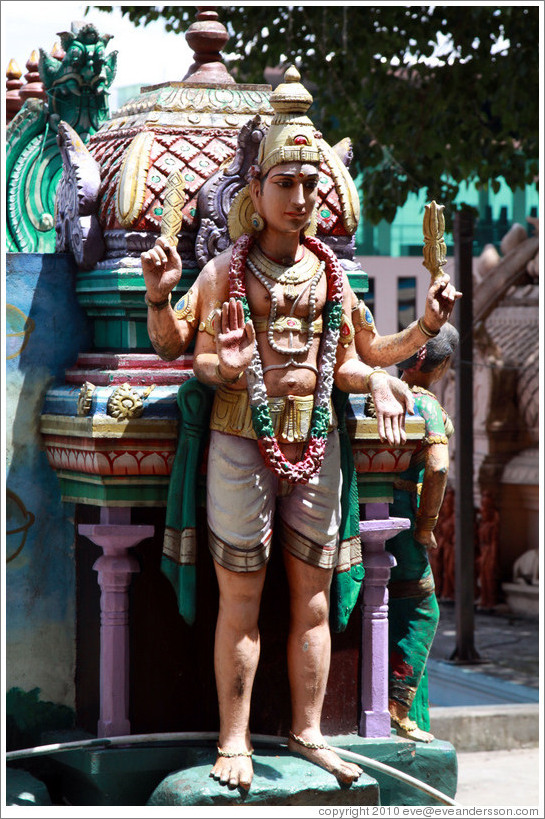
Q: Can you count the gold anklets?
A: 3